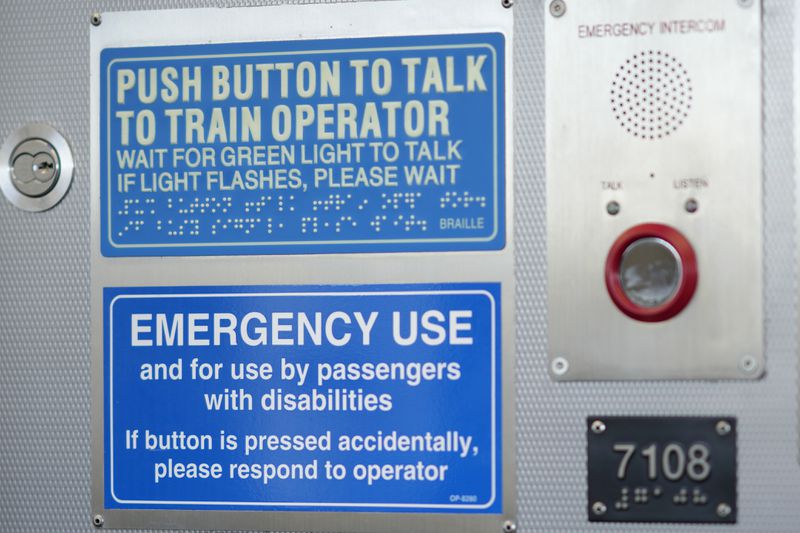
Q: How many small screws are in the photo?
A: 12